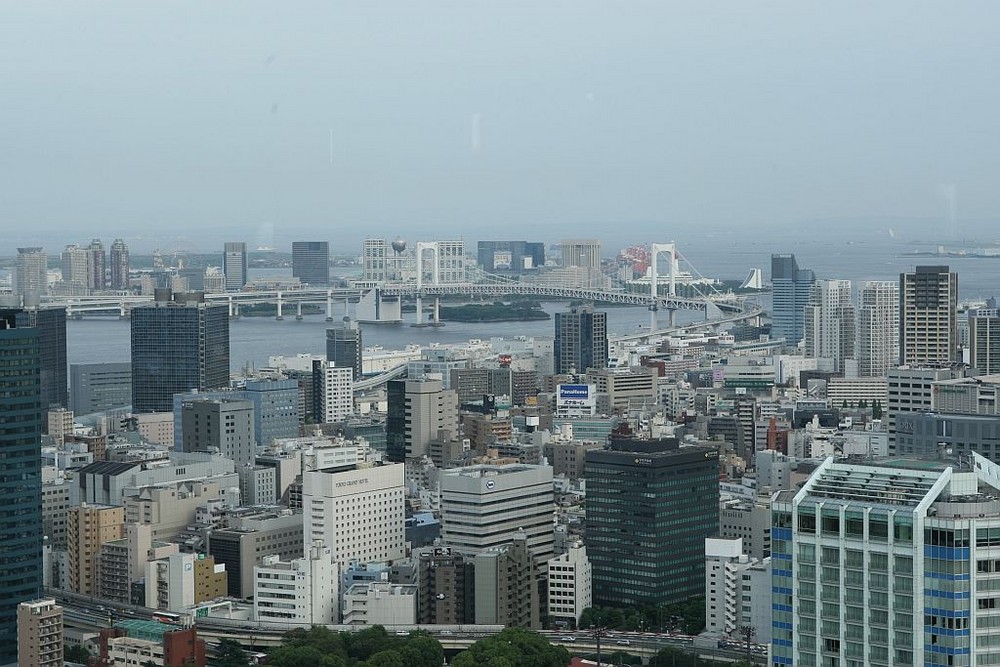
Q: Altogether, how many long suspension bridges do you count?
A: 1